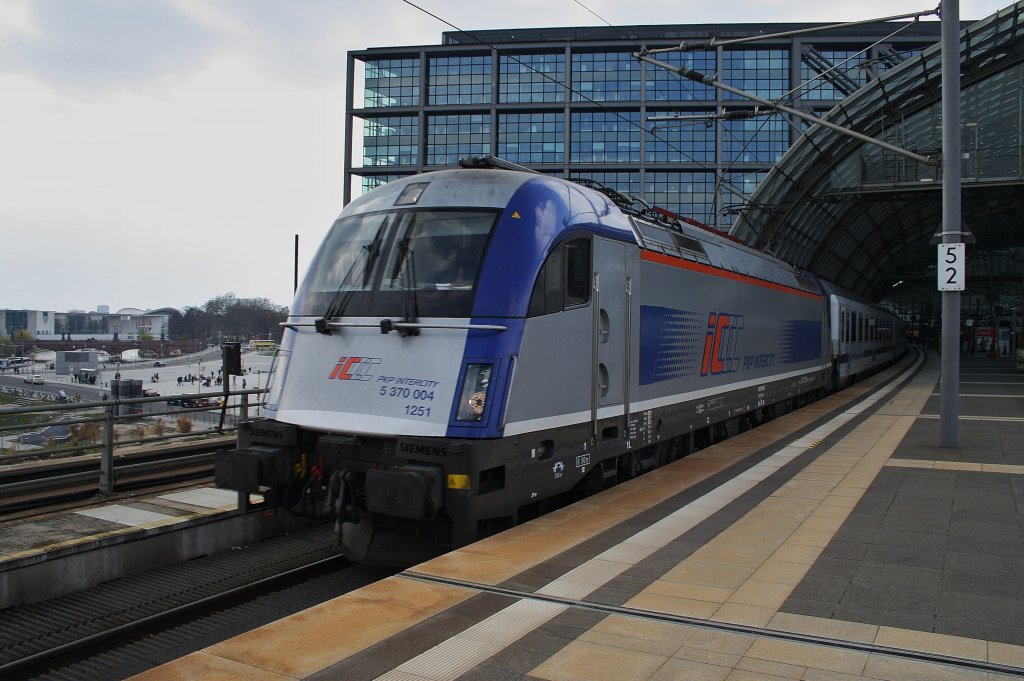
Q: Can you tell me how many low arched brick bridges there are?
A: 1